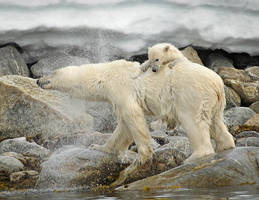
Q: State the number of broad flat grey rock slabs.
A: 1